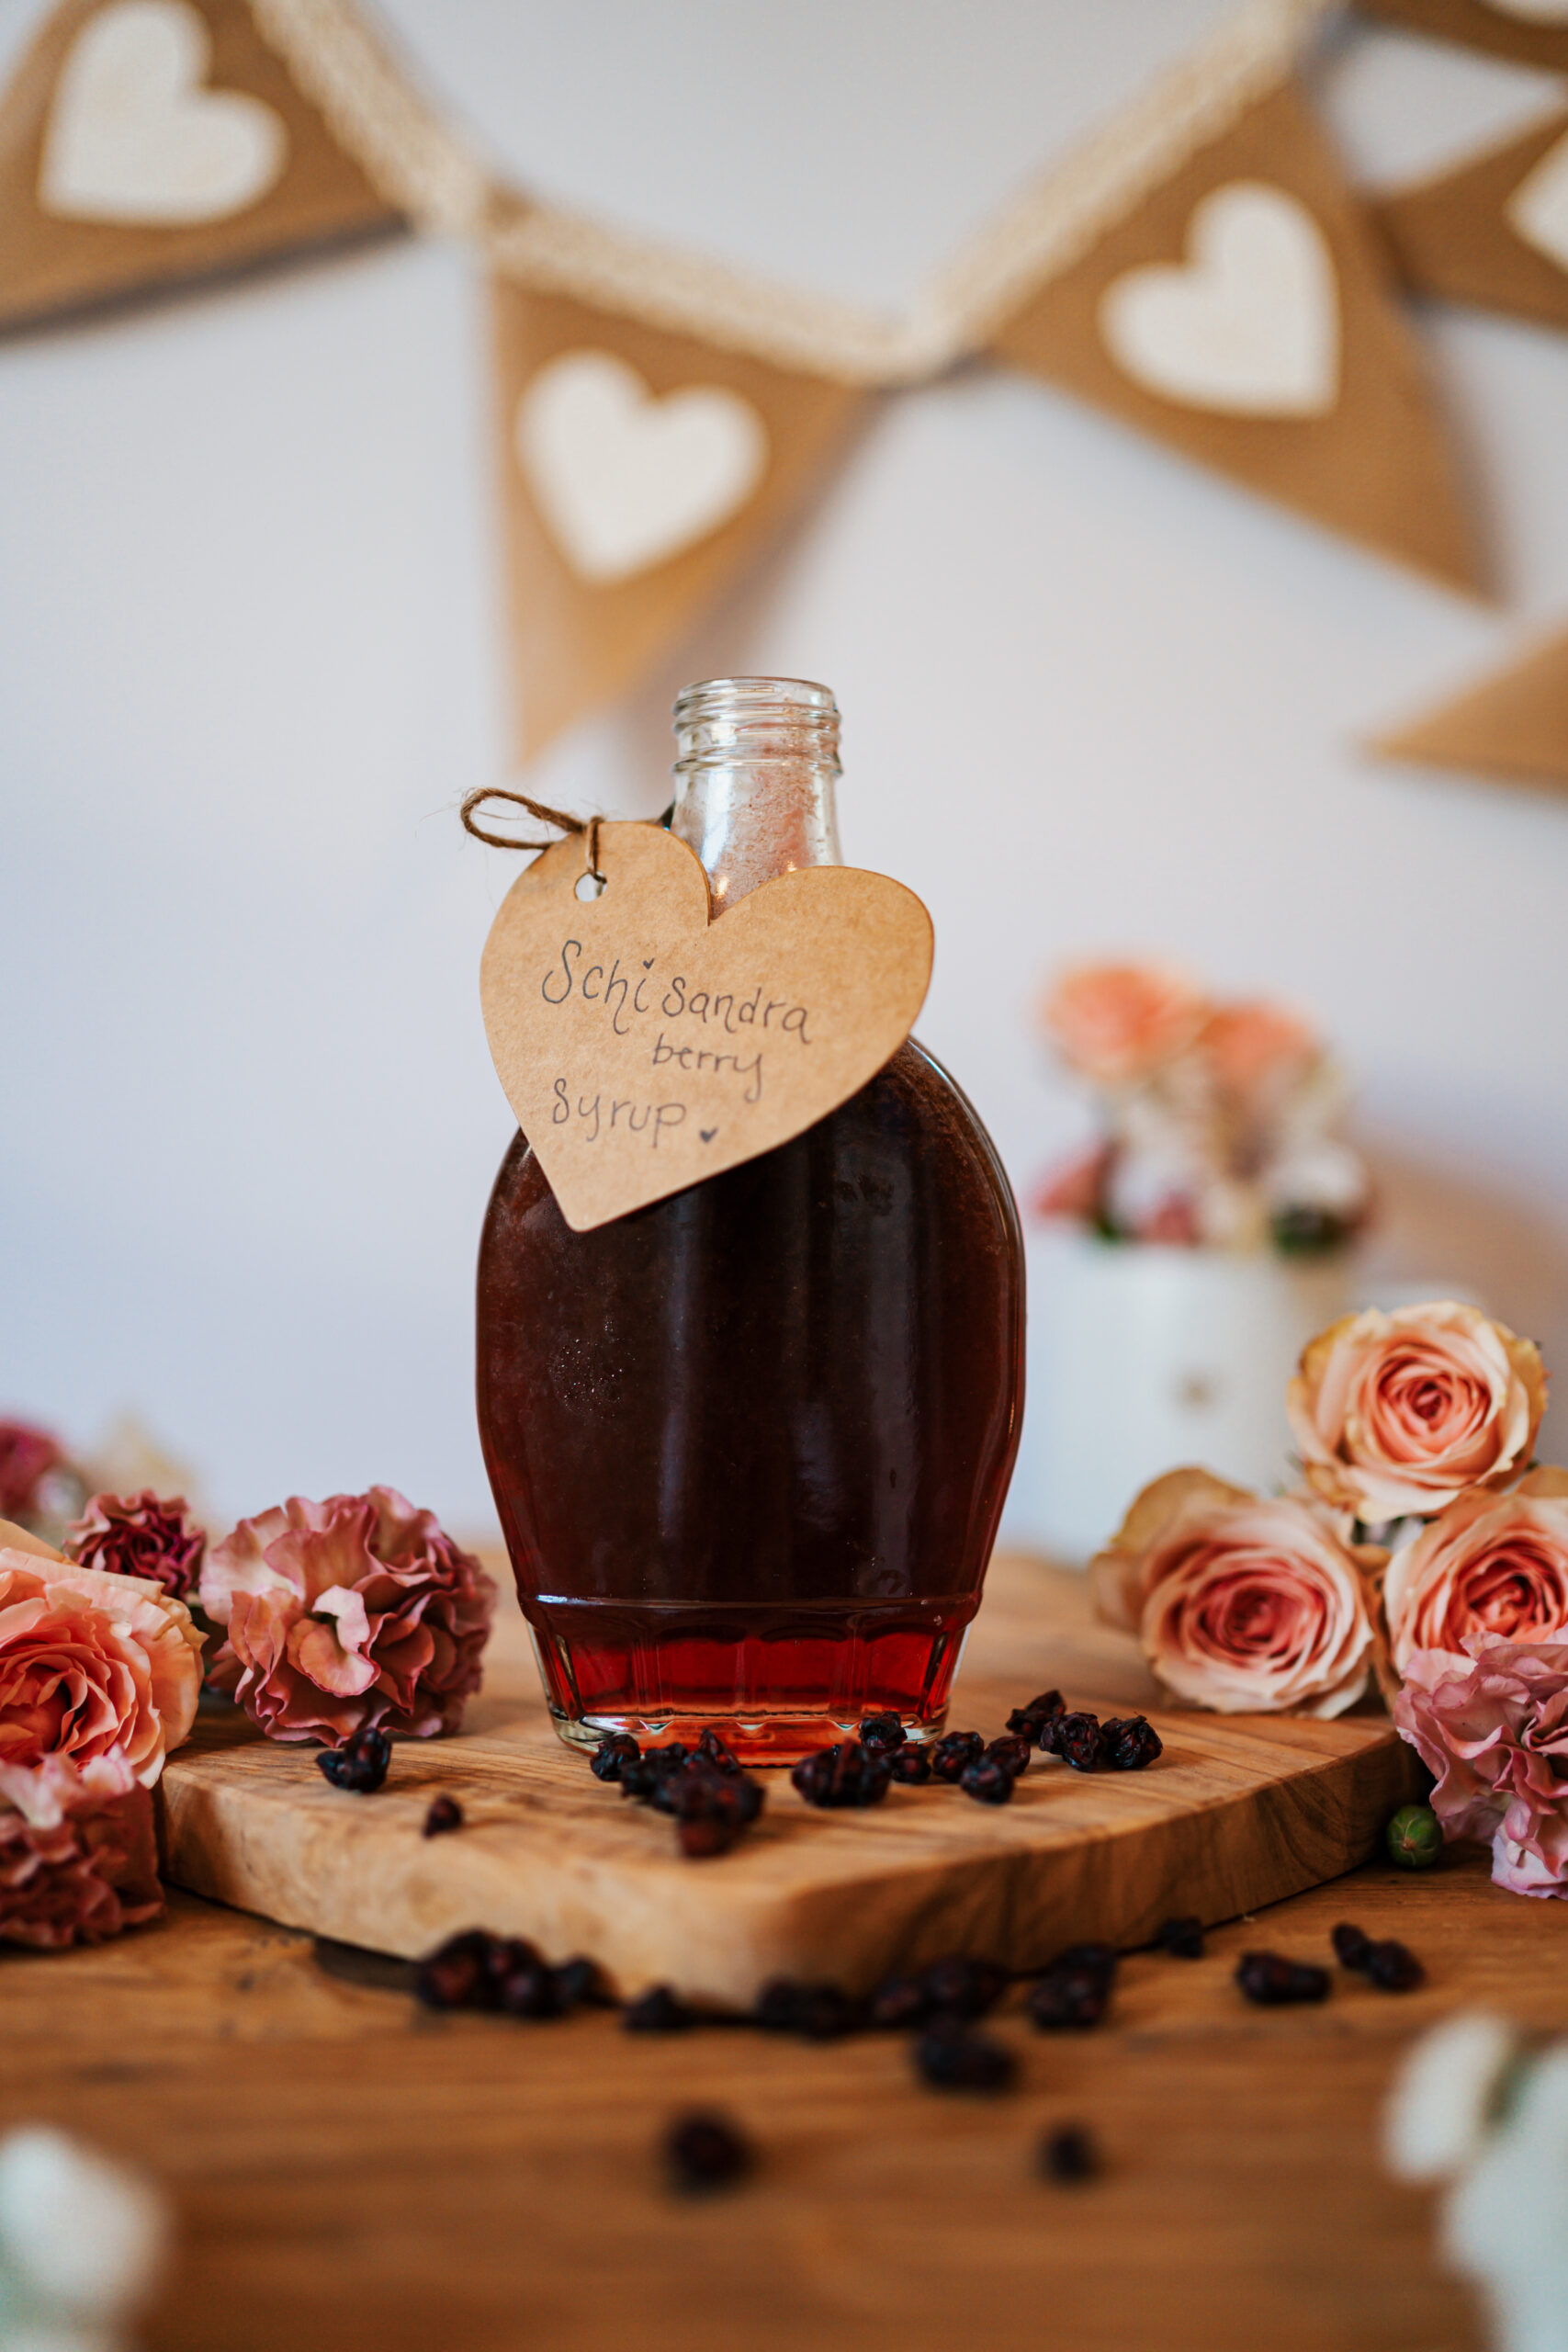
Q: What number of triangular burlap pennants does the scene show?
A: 6